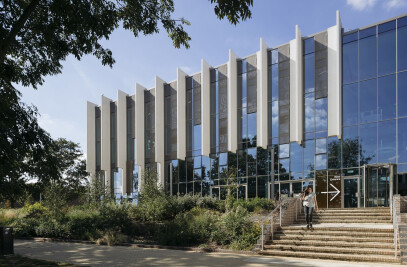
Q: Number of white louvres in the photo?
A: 11